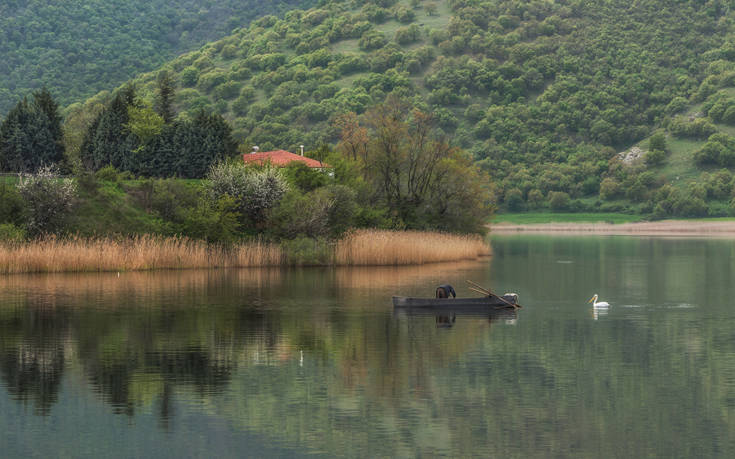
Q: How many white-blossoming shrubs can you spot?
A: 2